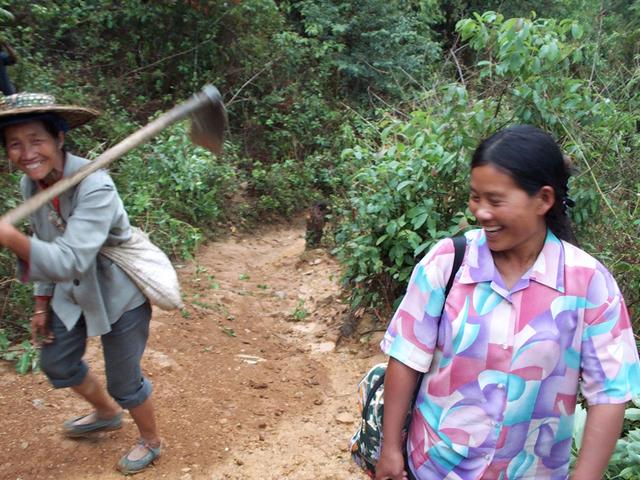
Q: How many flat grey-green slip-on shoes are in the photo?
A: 2